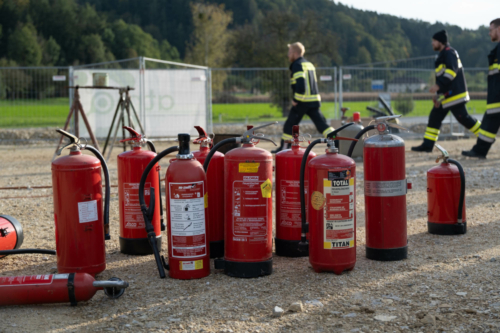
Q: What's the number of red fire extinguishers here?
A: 11